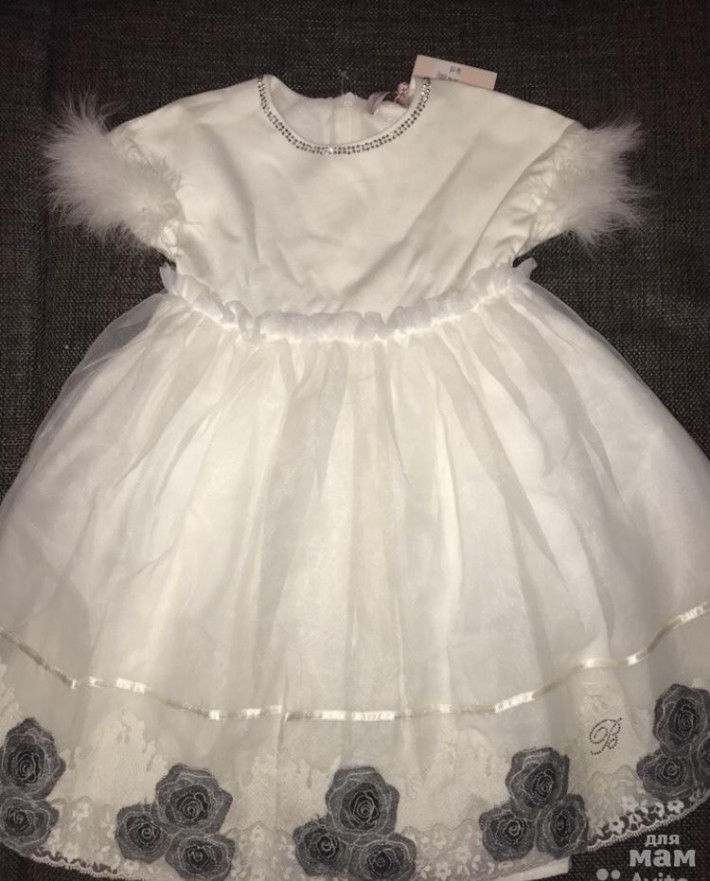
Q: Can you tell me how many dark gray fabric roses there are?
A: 14